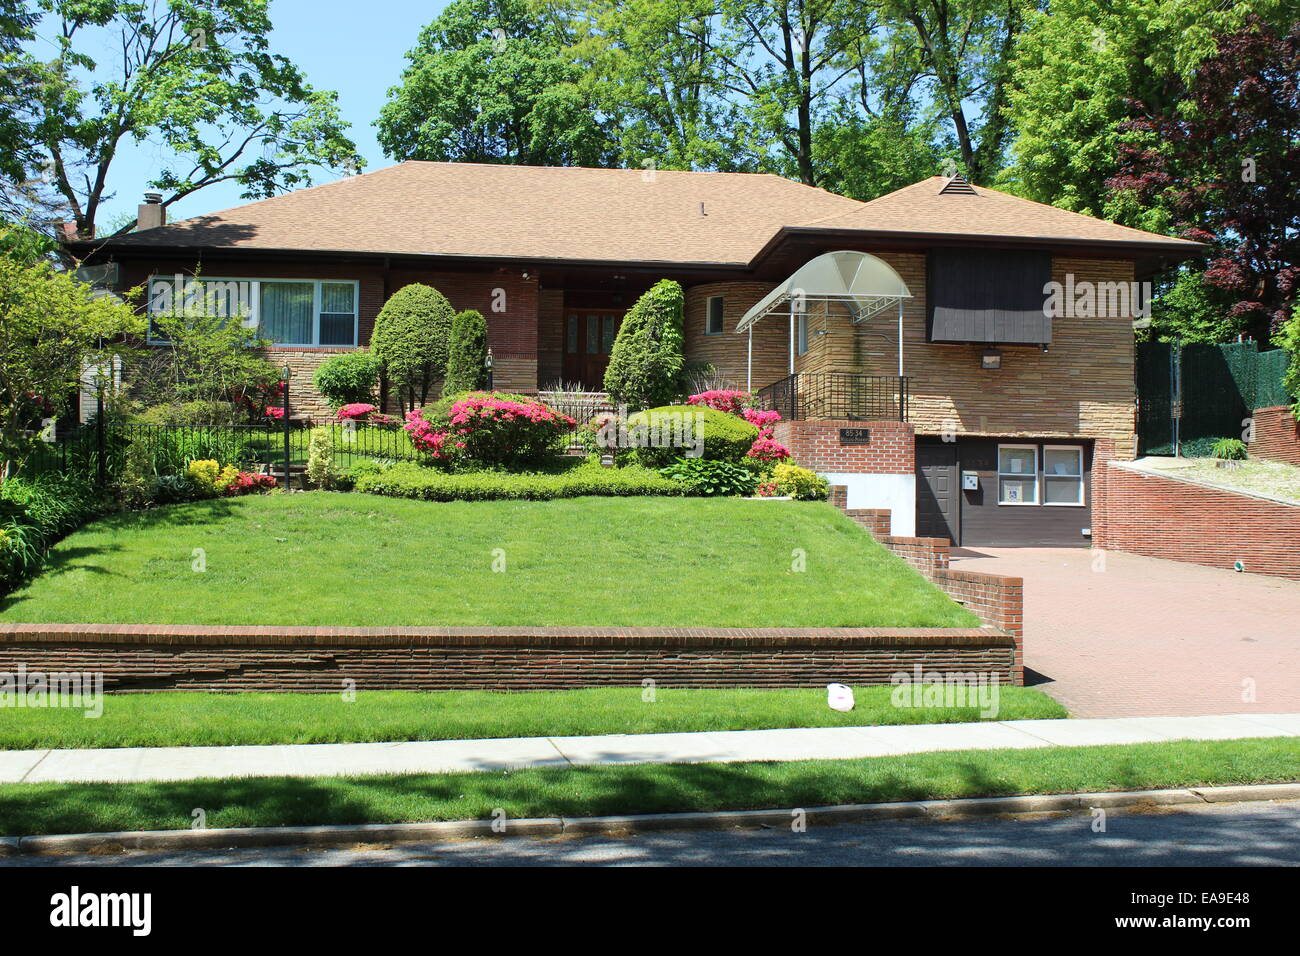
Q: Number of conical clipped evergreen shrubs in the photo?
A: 3